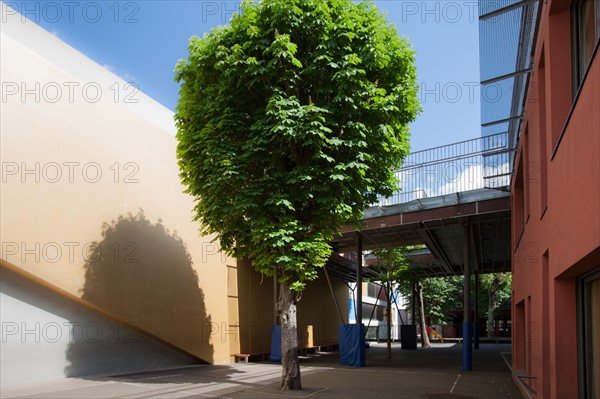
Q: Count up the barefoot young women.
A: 0